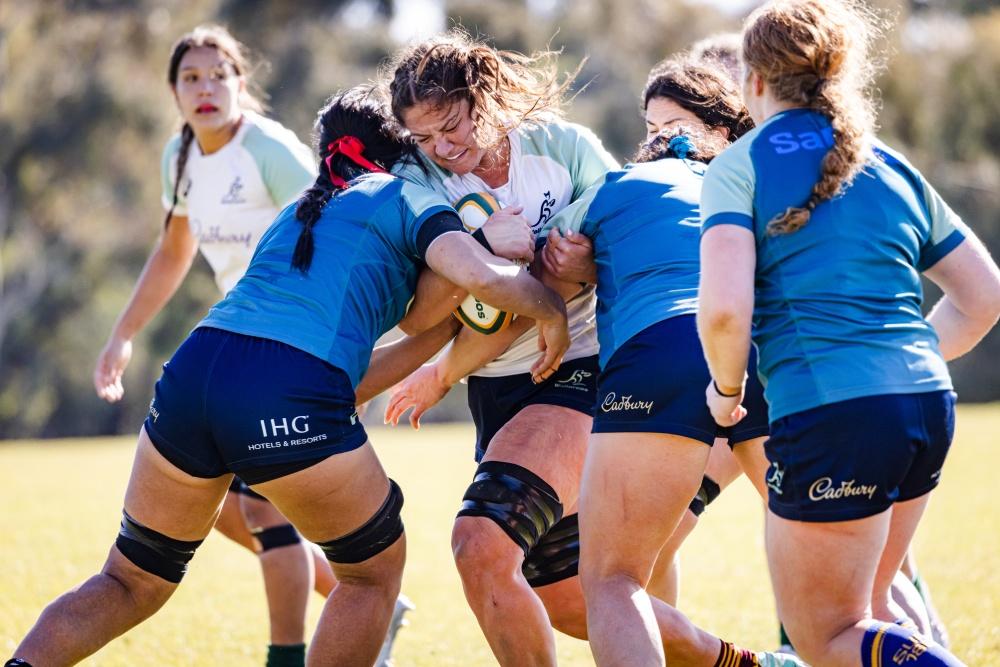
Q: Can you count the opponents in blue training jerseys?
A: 3